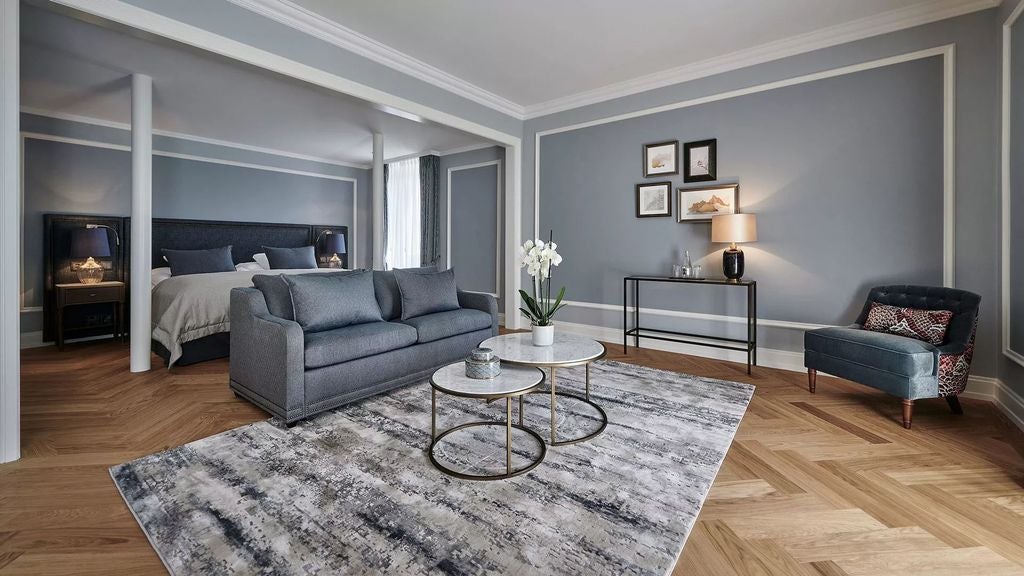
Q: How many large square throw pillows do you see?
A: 2